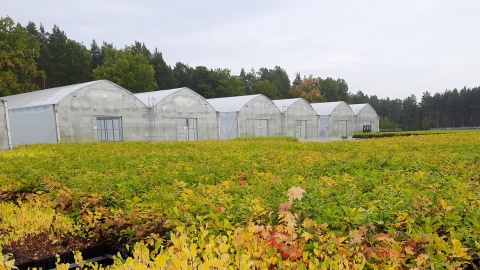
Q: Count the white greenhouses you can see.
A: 6